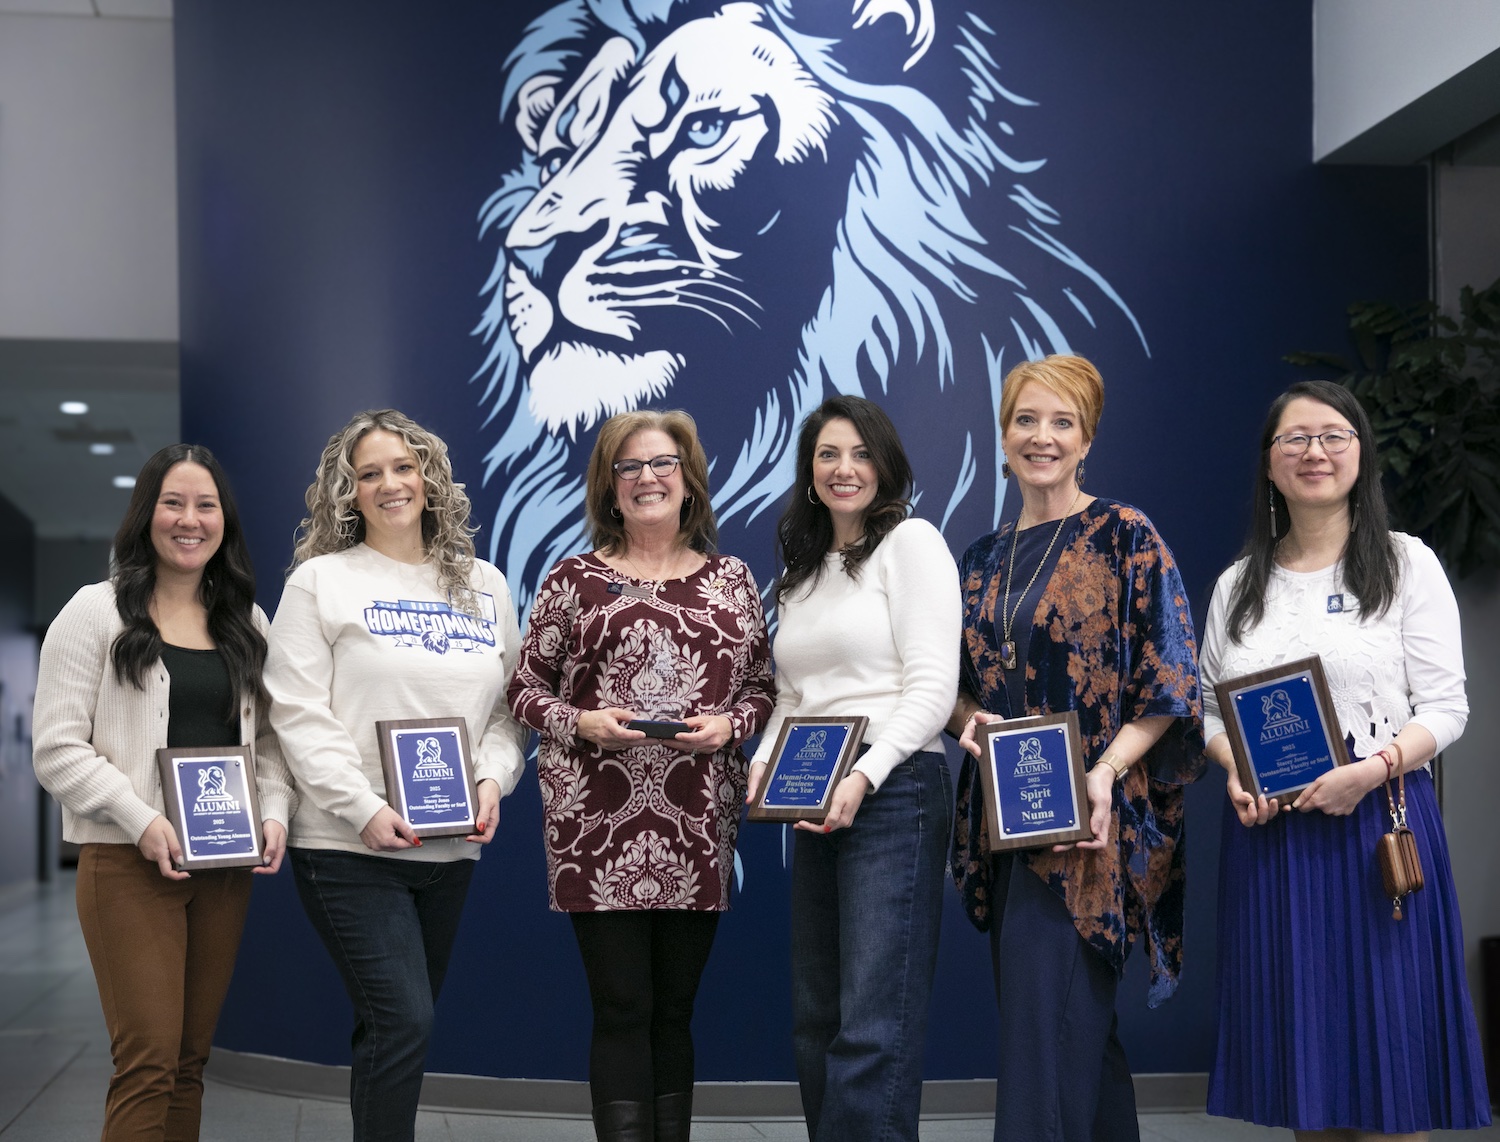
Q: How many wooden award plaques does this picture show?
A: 5